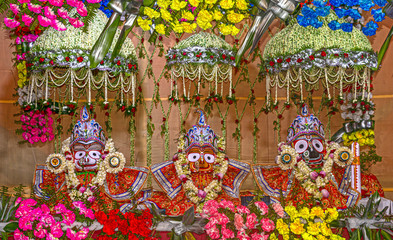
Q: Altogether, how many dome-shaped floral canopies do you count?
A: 3